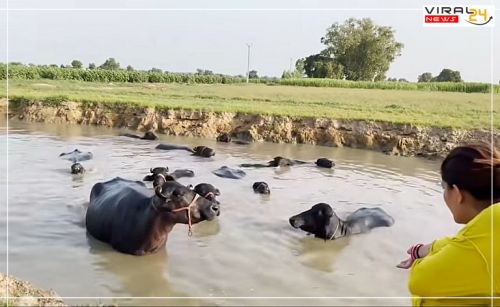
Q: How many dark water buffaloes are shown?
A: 11